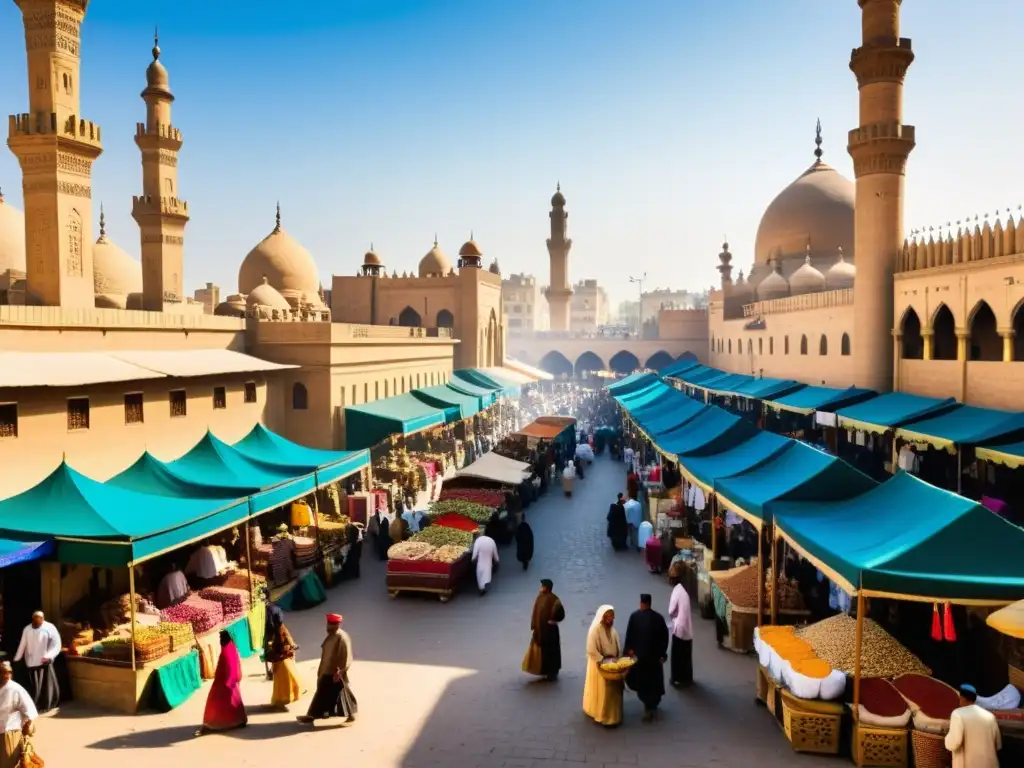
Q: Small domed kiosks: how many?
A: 2